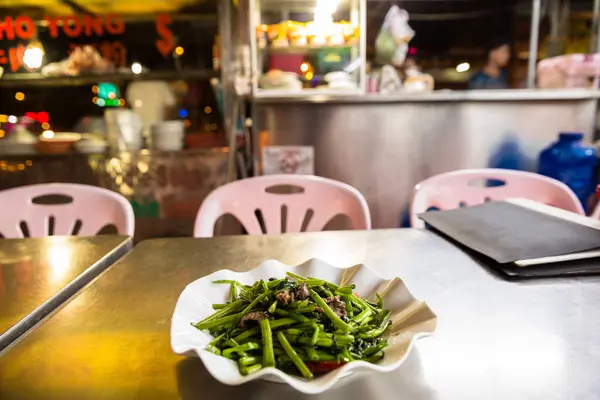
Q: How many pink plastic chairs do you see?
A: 3